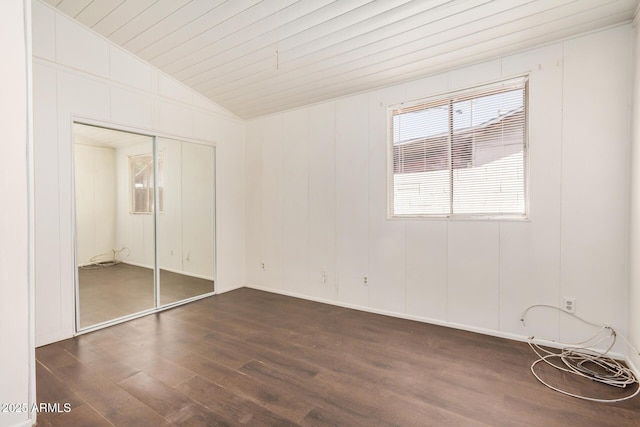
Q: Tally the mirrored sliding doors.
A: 2